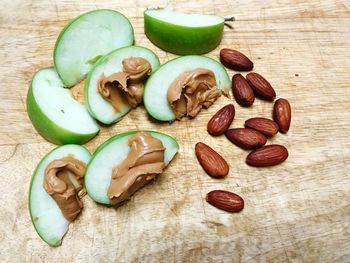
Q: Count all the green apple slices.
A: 7